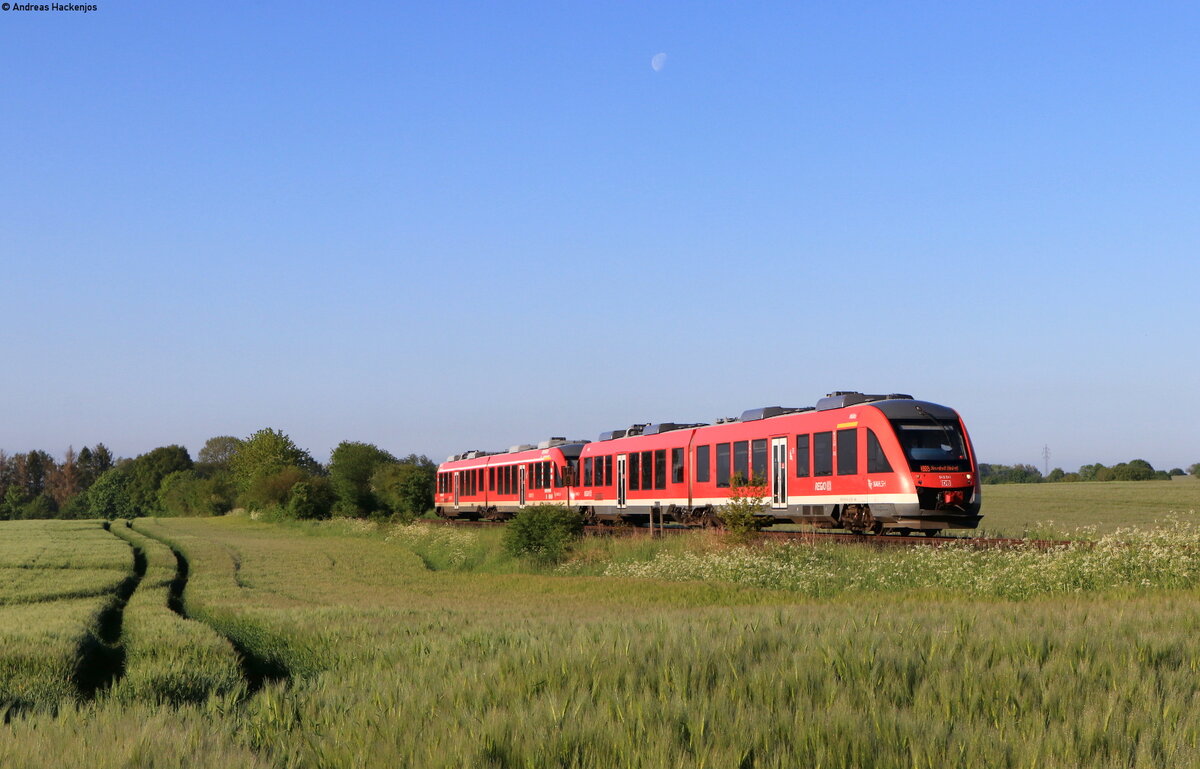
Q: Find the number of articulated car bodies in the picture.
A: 4